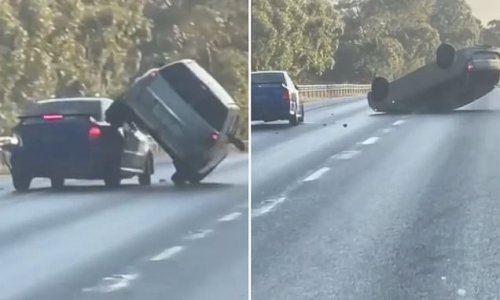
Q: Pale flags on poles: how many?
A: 0